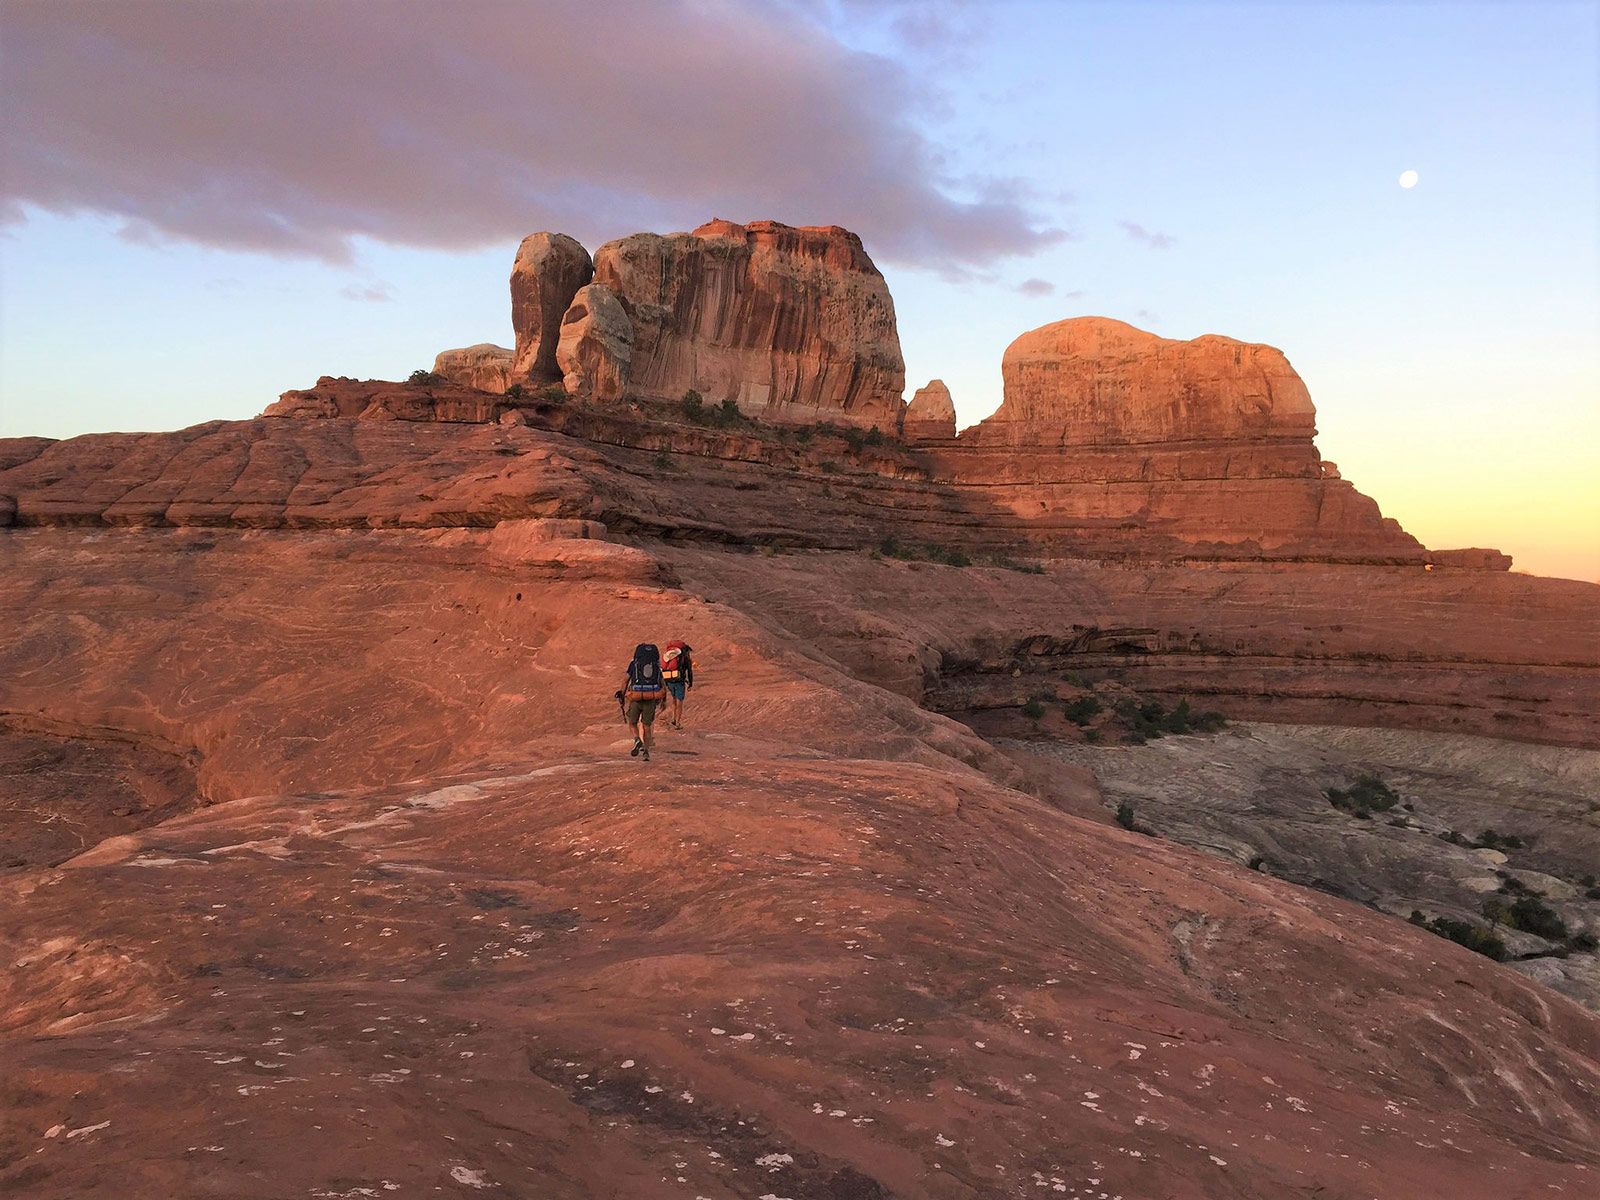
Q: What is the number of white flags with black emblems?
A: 0